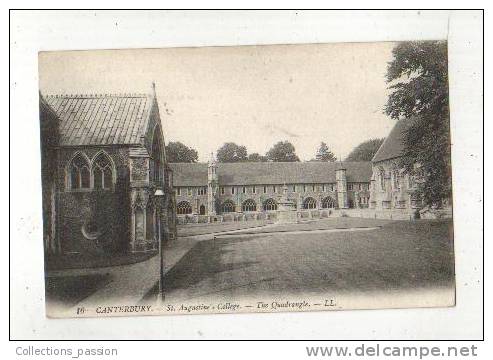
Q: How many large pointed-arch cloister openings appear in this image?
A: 6